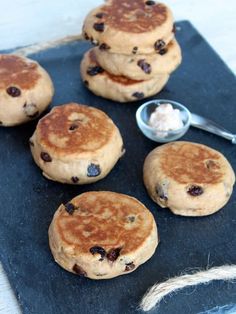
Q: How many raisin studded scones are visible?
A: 7